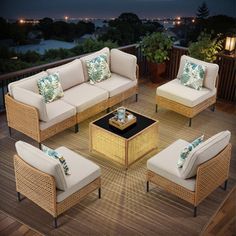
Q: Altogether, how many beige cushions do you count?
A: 14